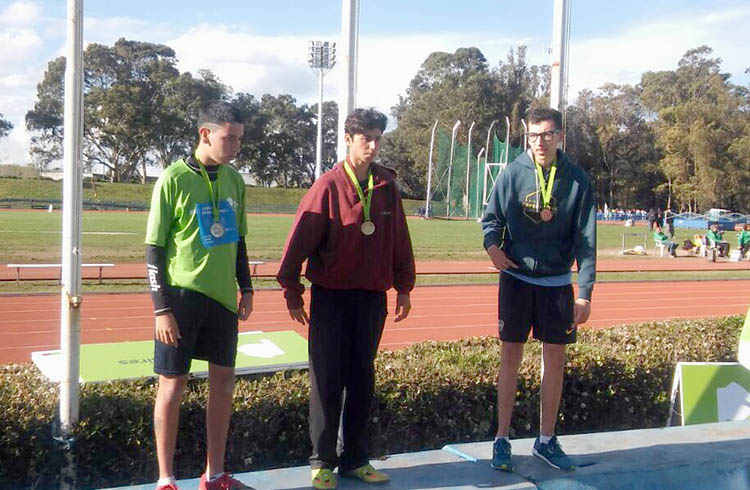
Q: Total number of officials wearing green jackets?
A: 3